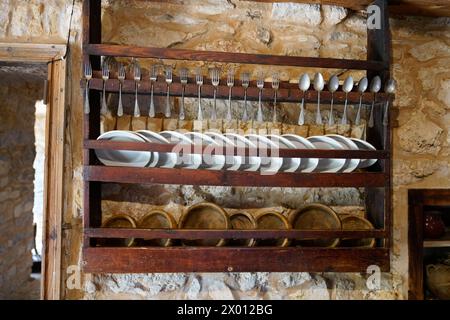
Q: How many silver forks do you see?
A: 13